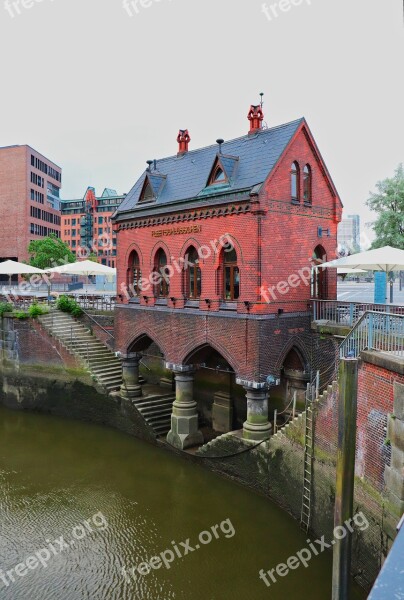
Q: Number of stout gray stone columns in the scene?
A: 3